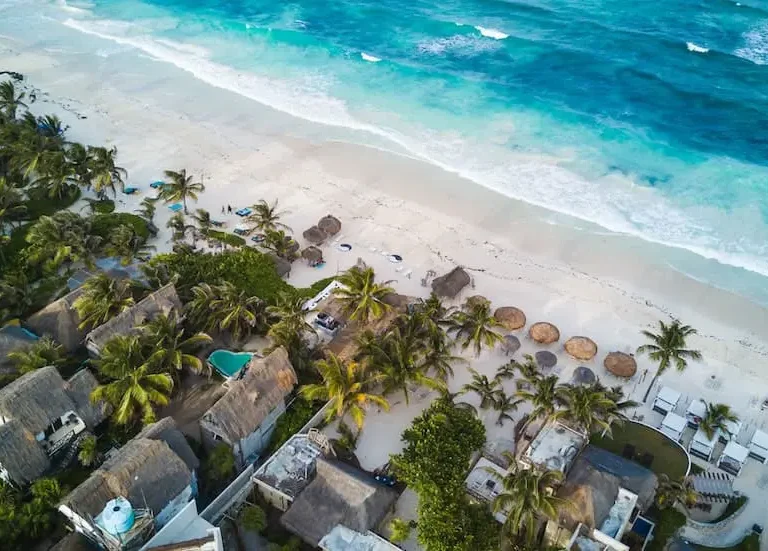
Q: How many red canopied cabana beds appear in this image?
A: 0